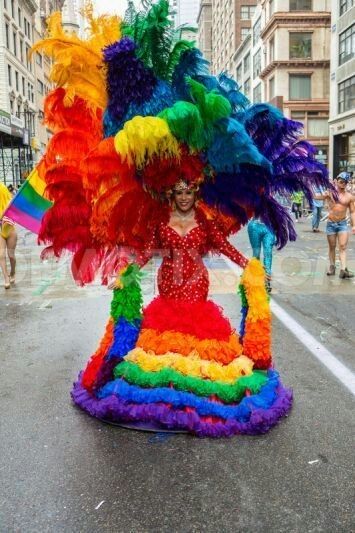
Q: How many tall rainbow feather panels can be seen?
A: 2